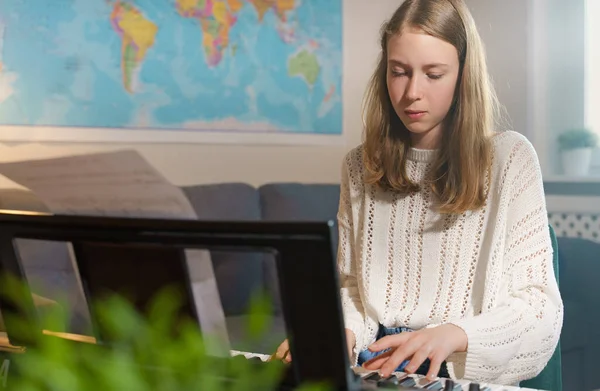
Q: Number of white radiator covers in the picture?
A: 1